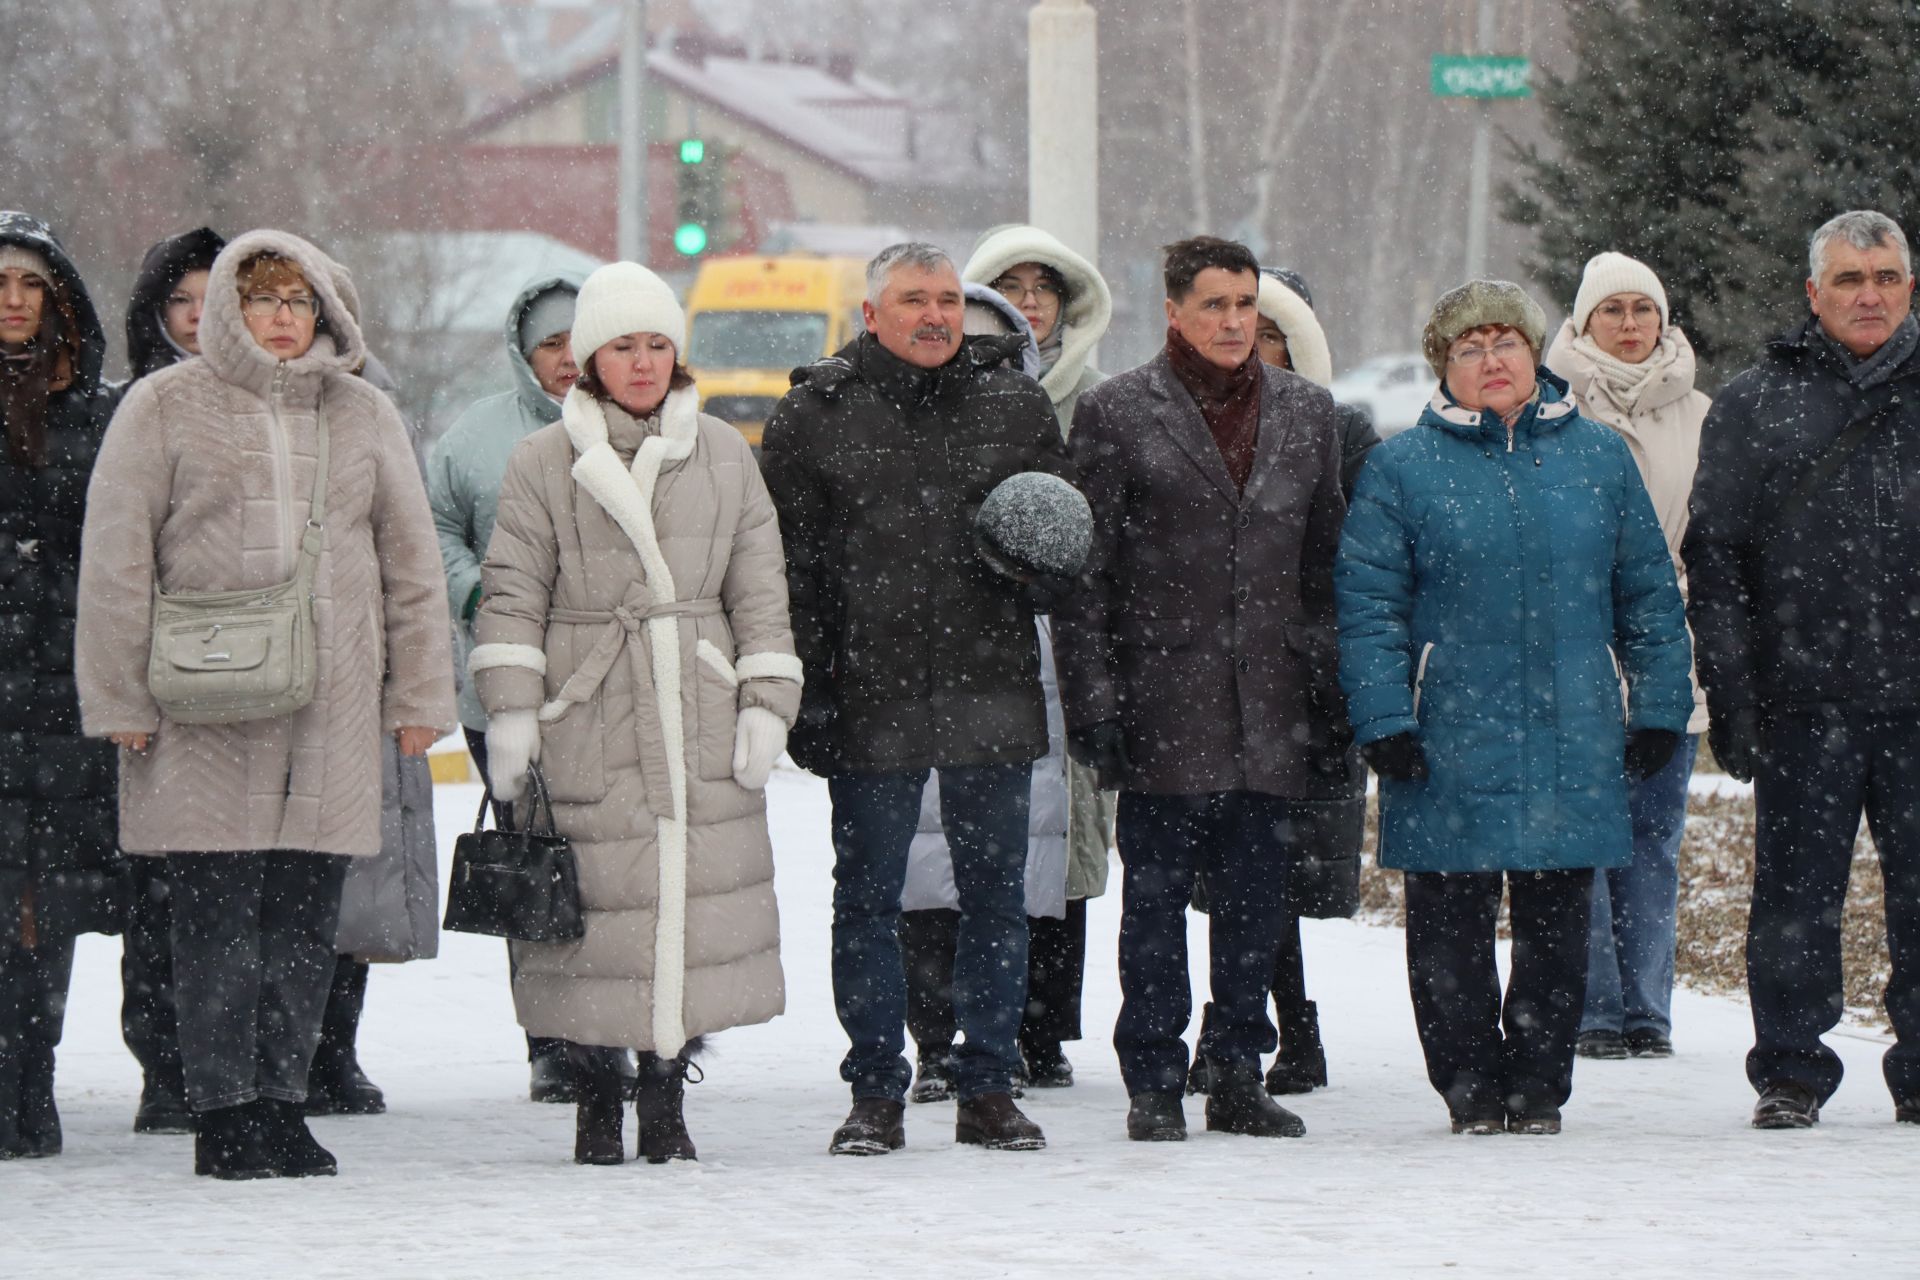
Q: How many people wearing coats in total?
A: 14